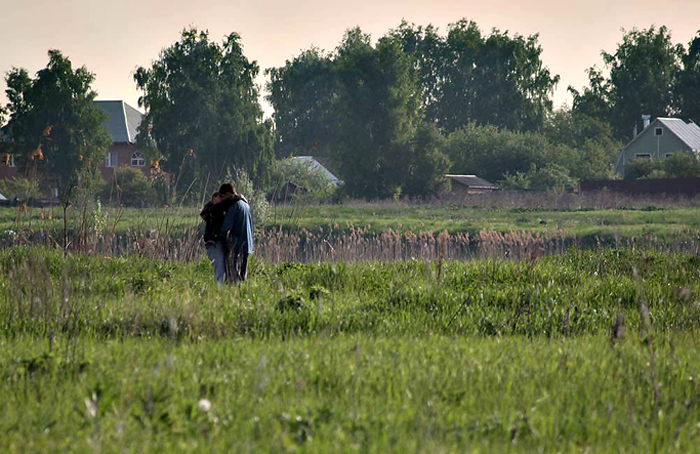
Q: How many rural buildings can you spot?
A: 4